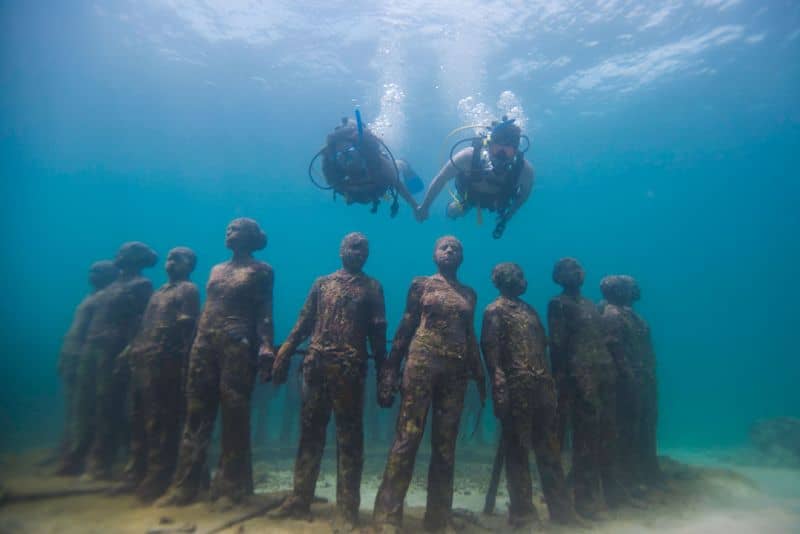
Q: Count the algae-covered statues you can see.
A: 9